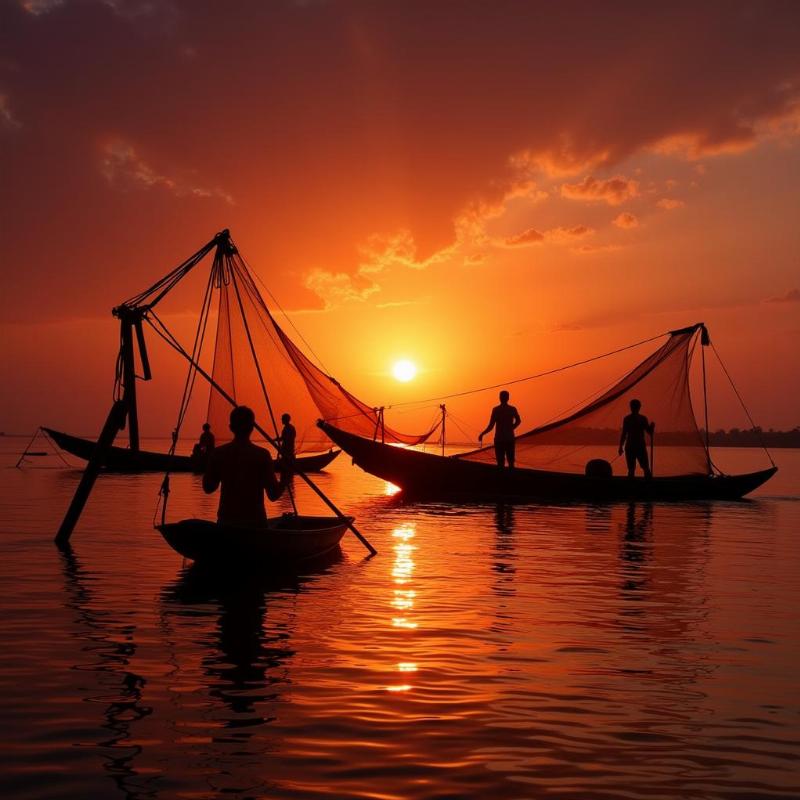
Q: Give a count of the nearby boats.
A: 3